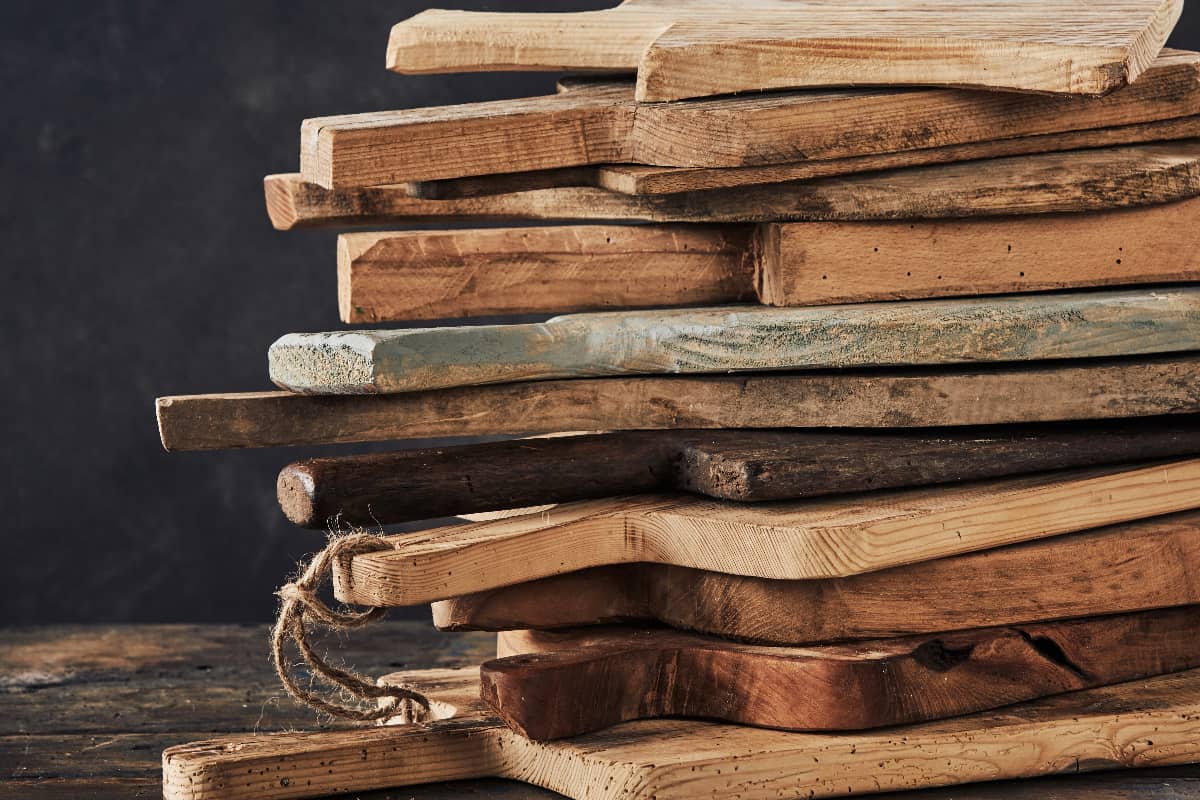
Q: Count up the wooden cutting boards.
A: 12